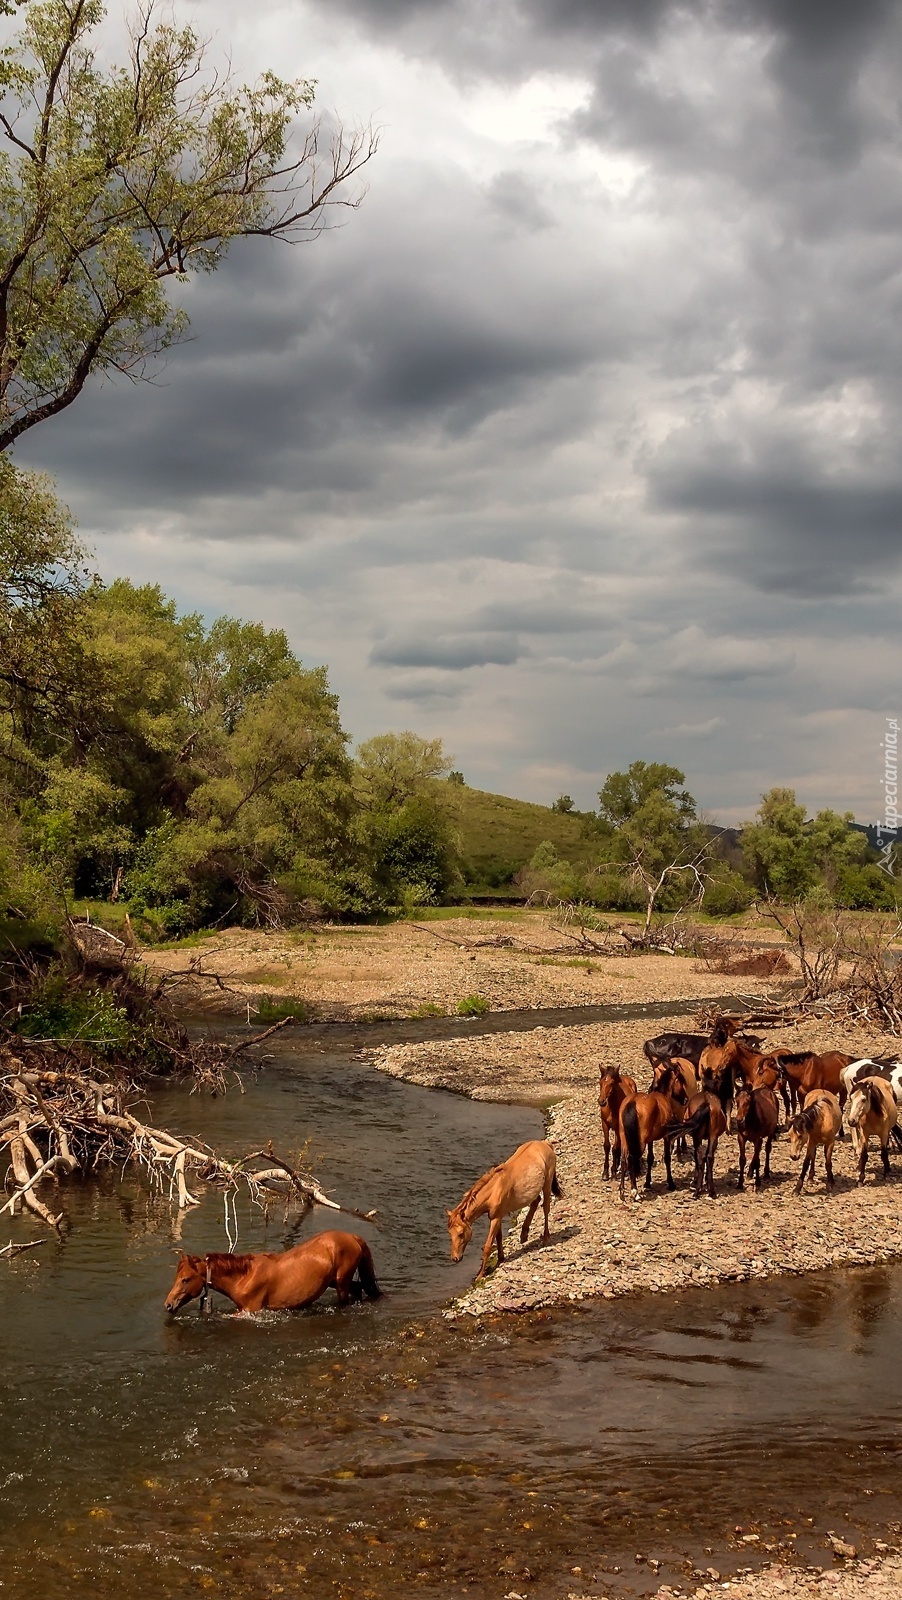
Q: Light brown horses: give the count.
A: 3